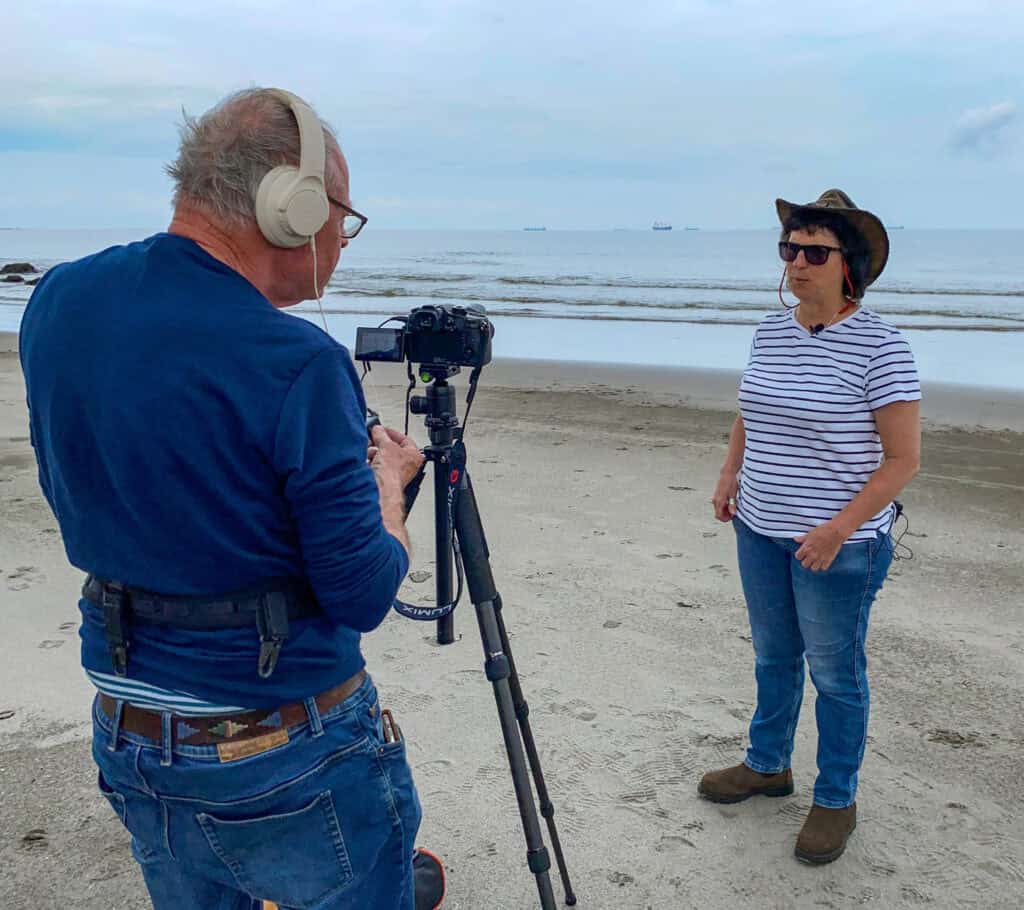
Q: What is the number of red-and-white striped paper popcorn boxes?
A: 0